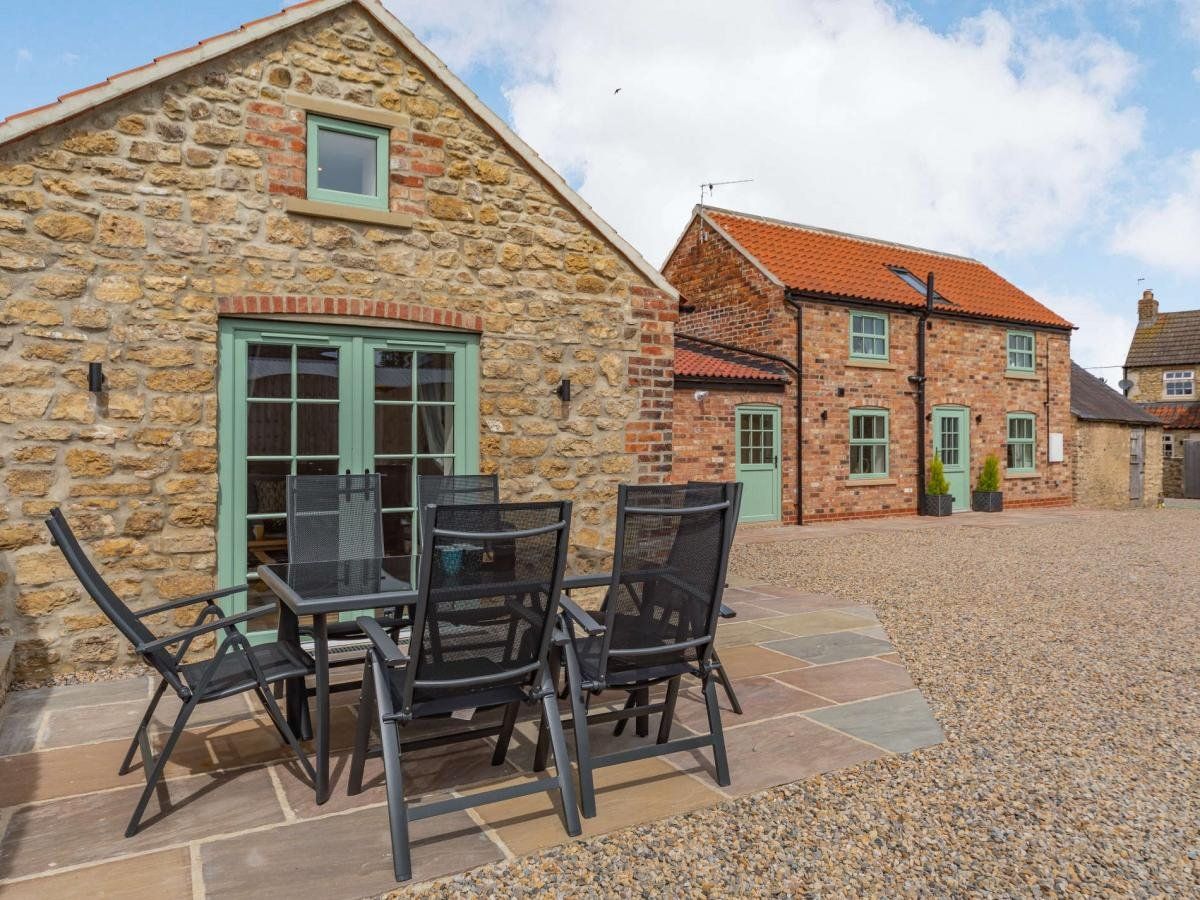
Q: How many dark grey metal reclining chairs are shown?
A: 6